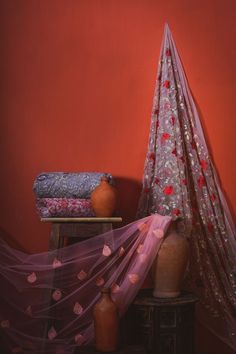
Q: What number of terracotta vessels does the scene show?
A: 3